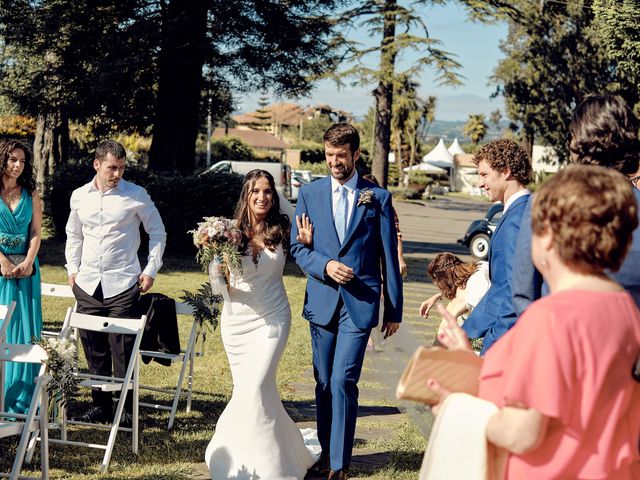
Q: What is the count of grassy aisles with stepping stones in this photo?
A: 1